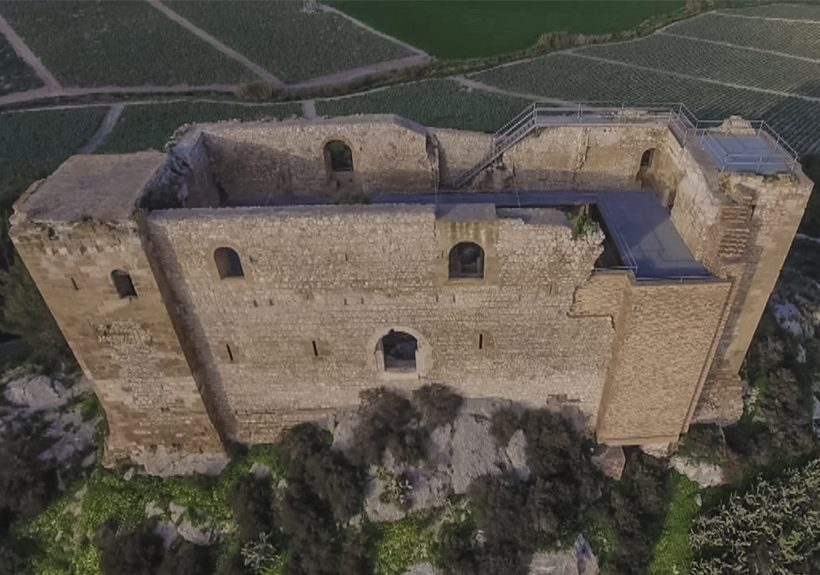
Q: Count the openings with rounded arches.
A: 6